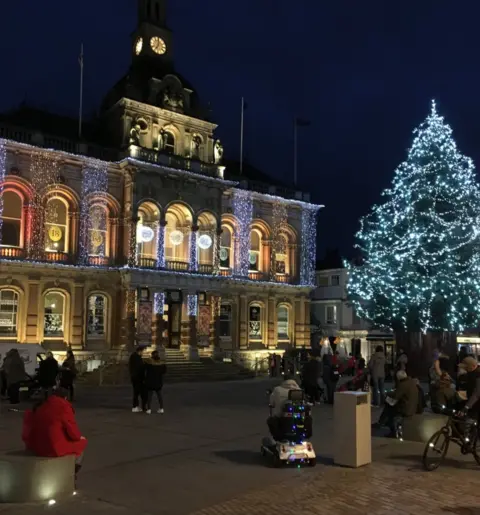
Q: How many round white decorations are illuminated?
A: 3